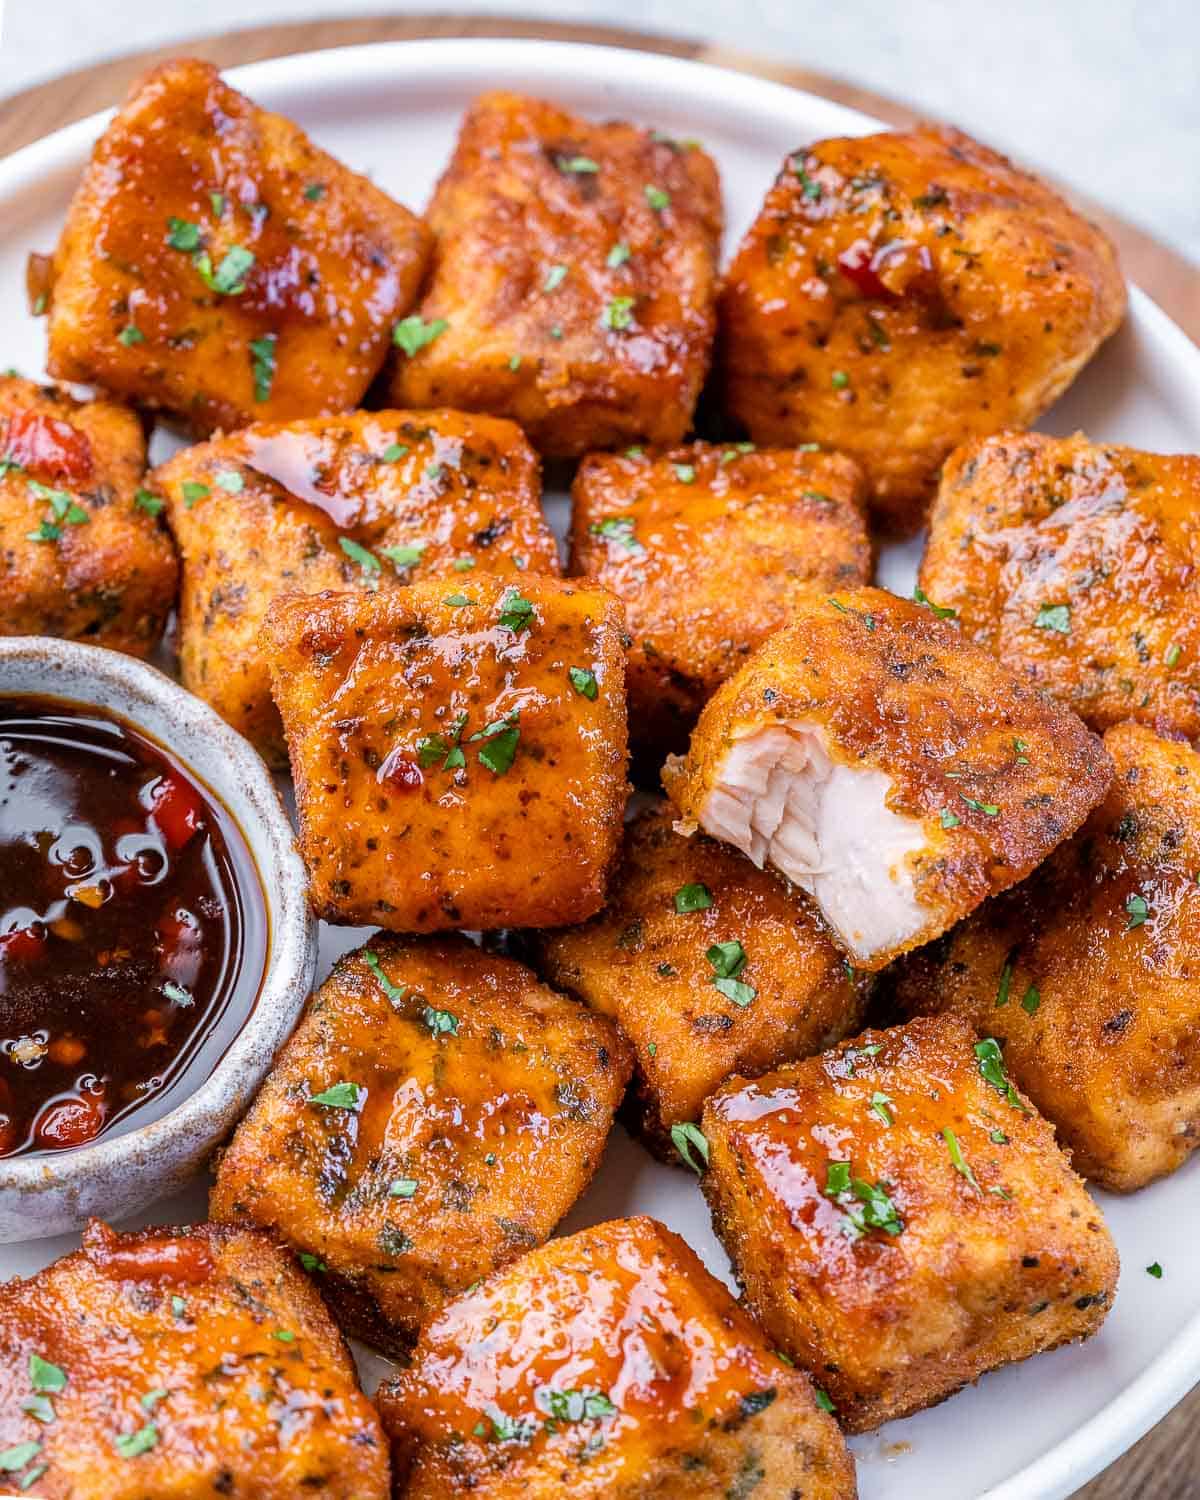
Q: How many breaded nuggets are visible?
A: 15